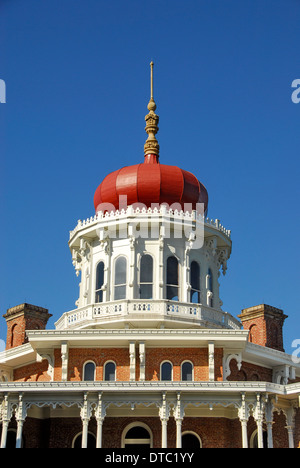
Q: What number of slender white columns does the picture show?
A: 10